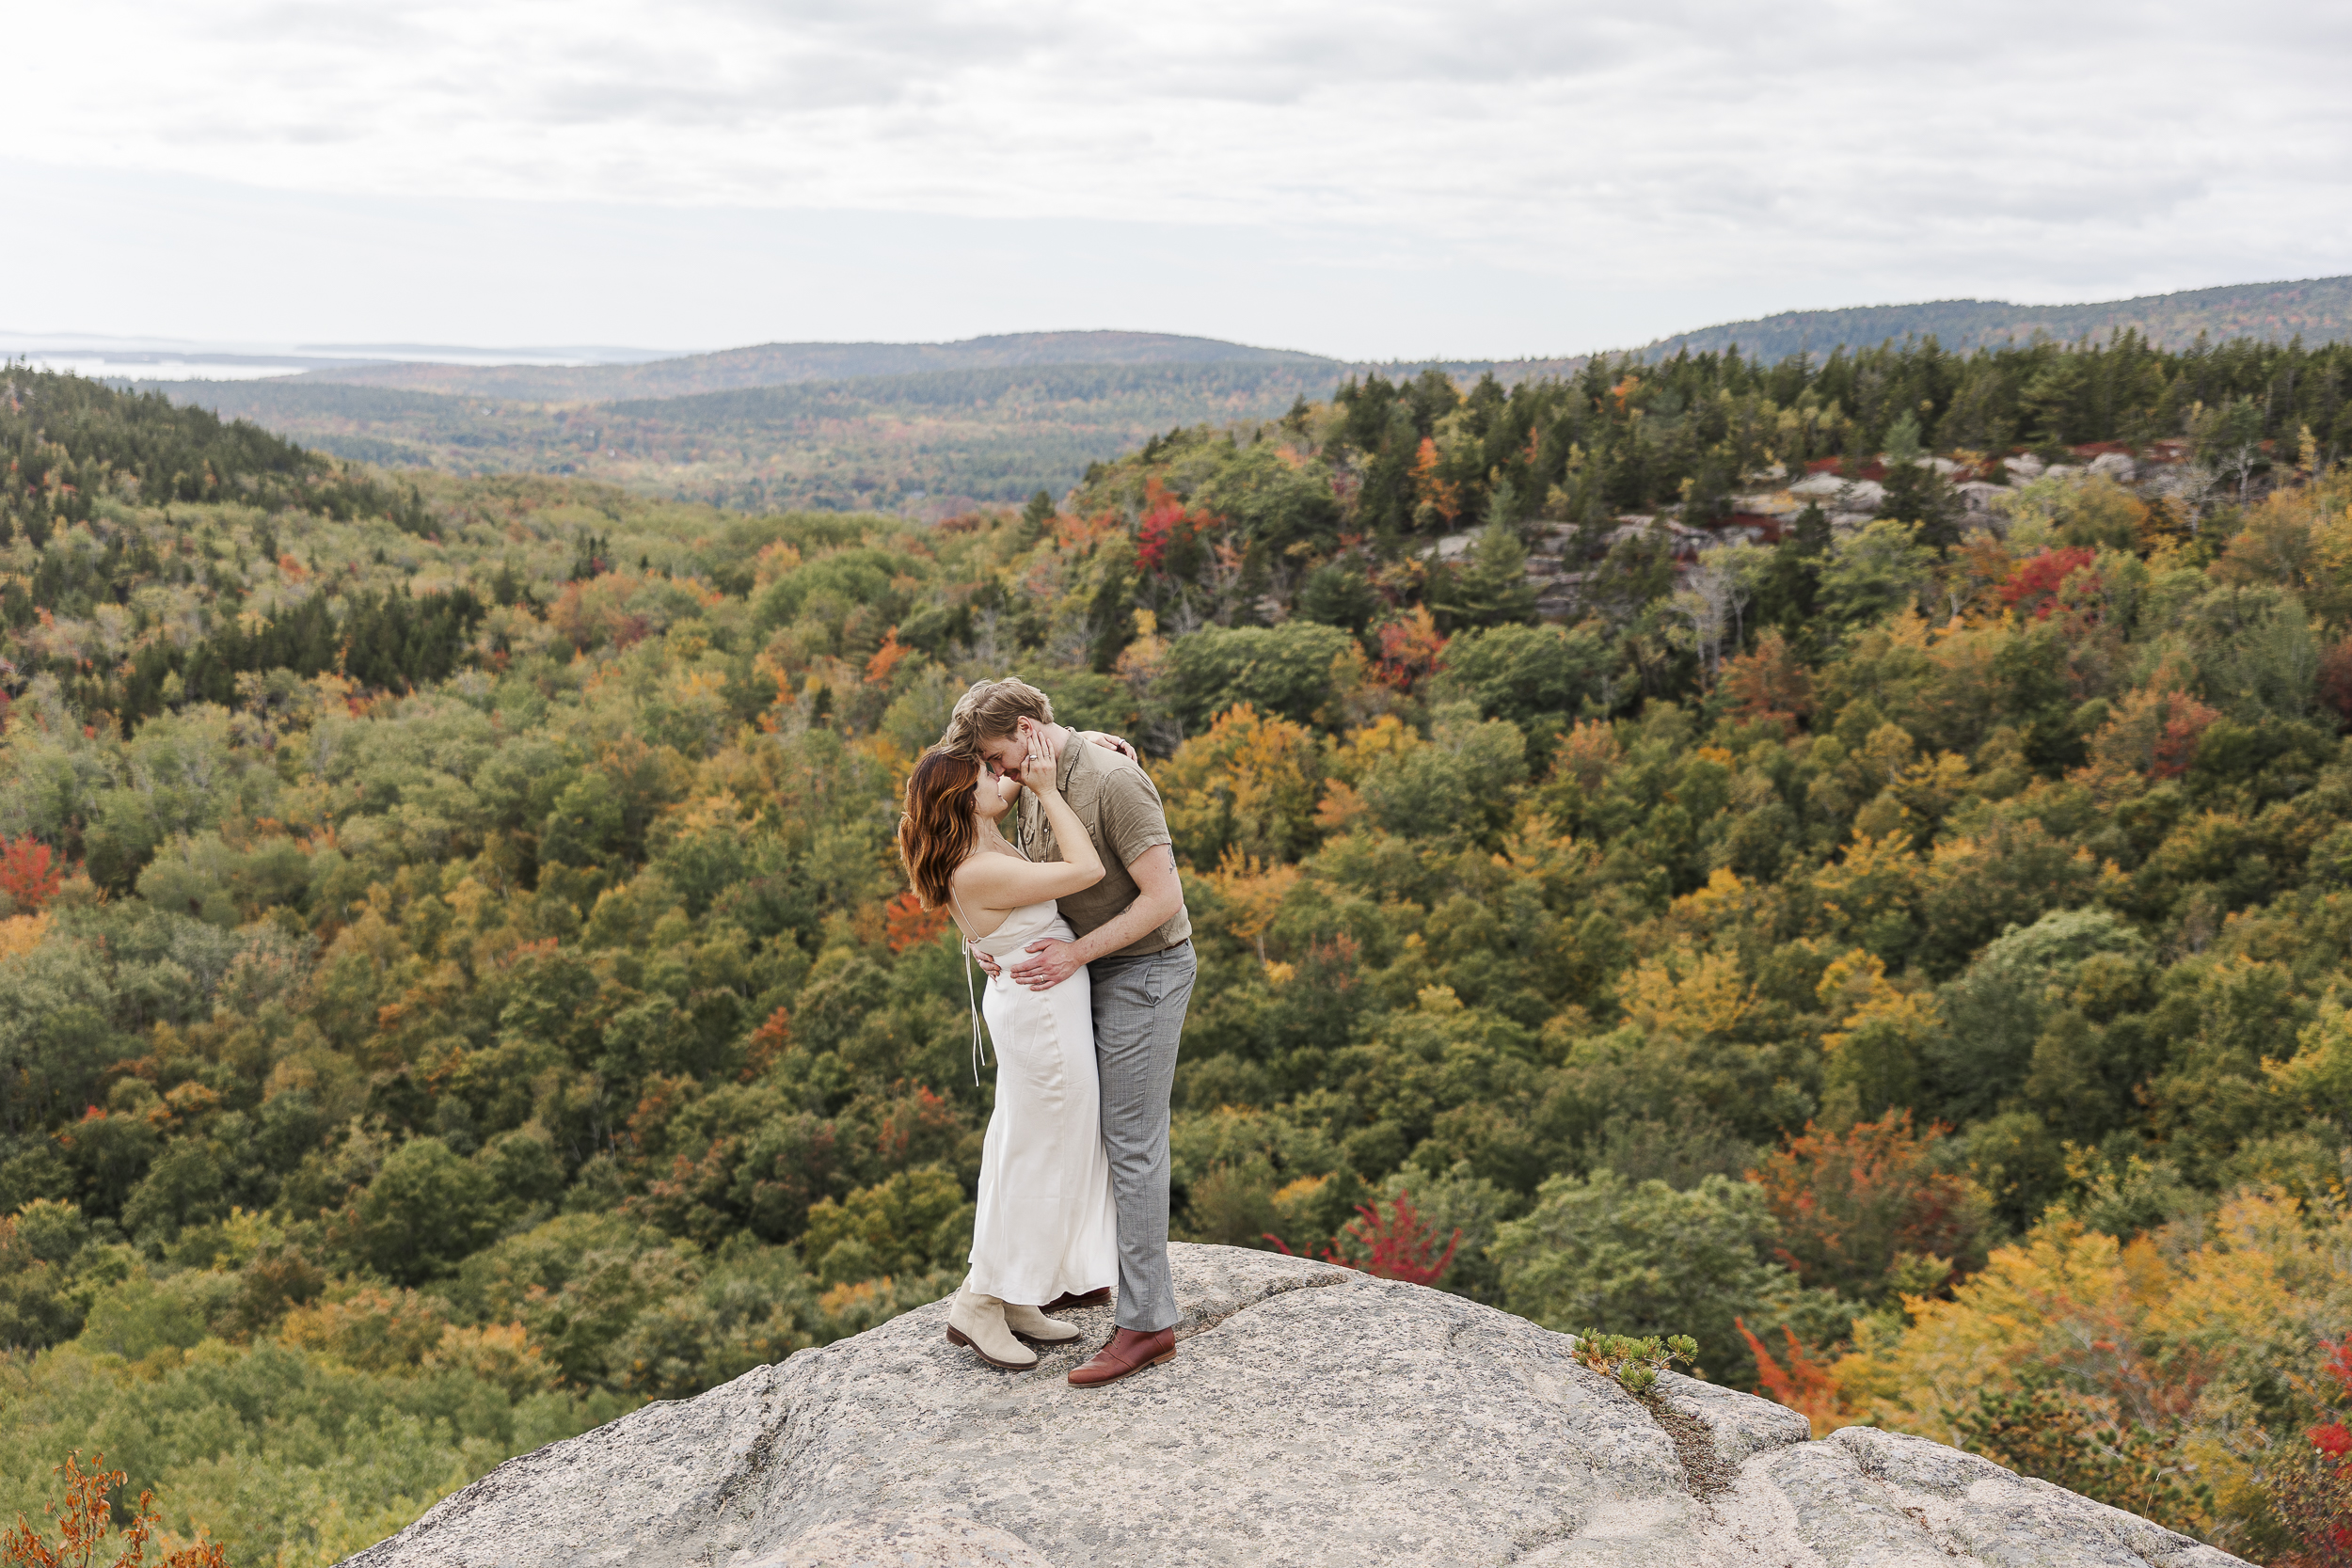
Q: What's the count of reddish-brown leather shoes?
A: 2